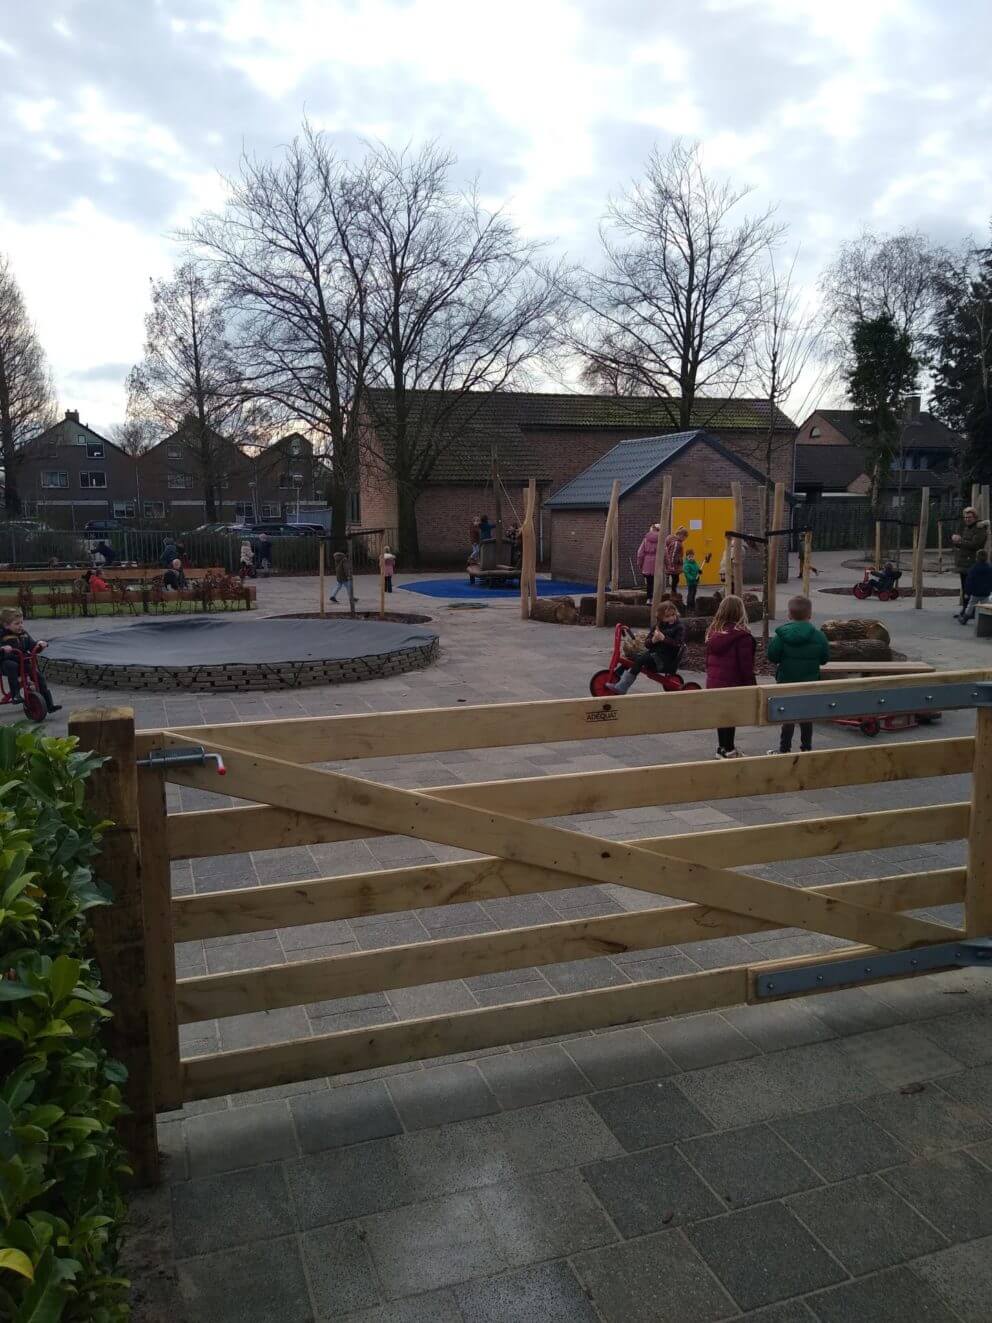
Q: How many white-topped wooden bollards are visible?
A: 0